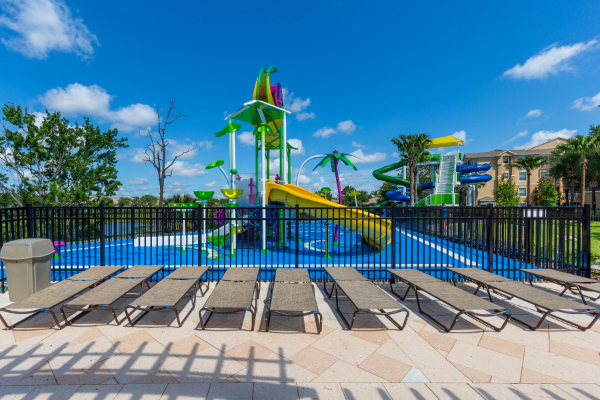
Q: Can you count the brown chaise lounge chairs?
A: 9